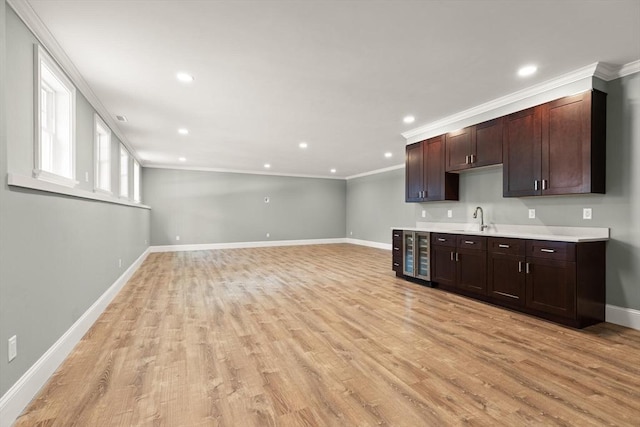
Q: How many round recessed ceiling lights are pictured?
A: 9